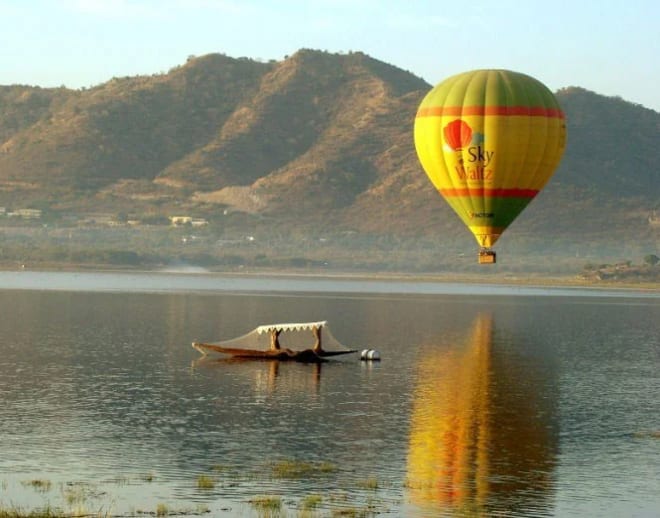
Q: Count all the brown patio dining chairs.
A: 0